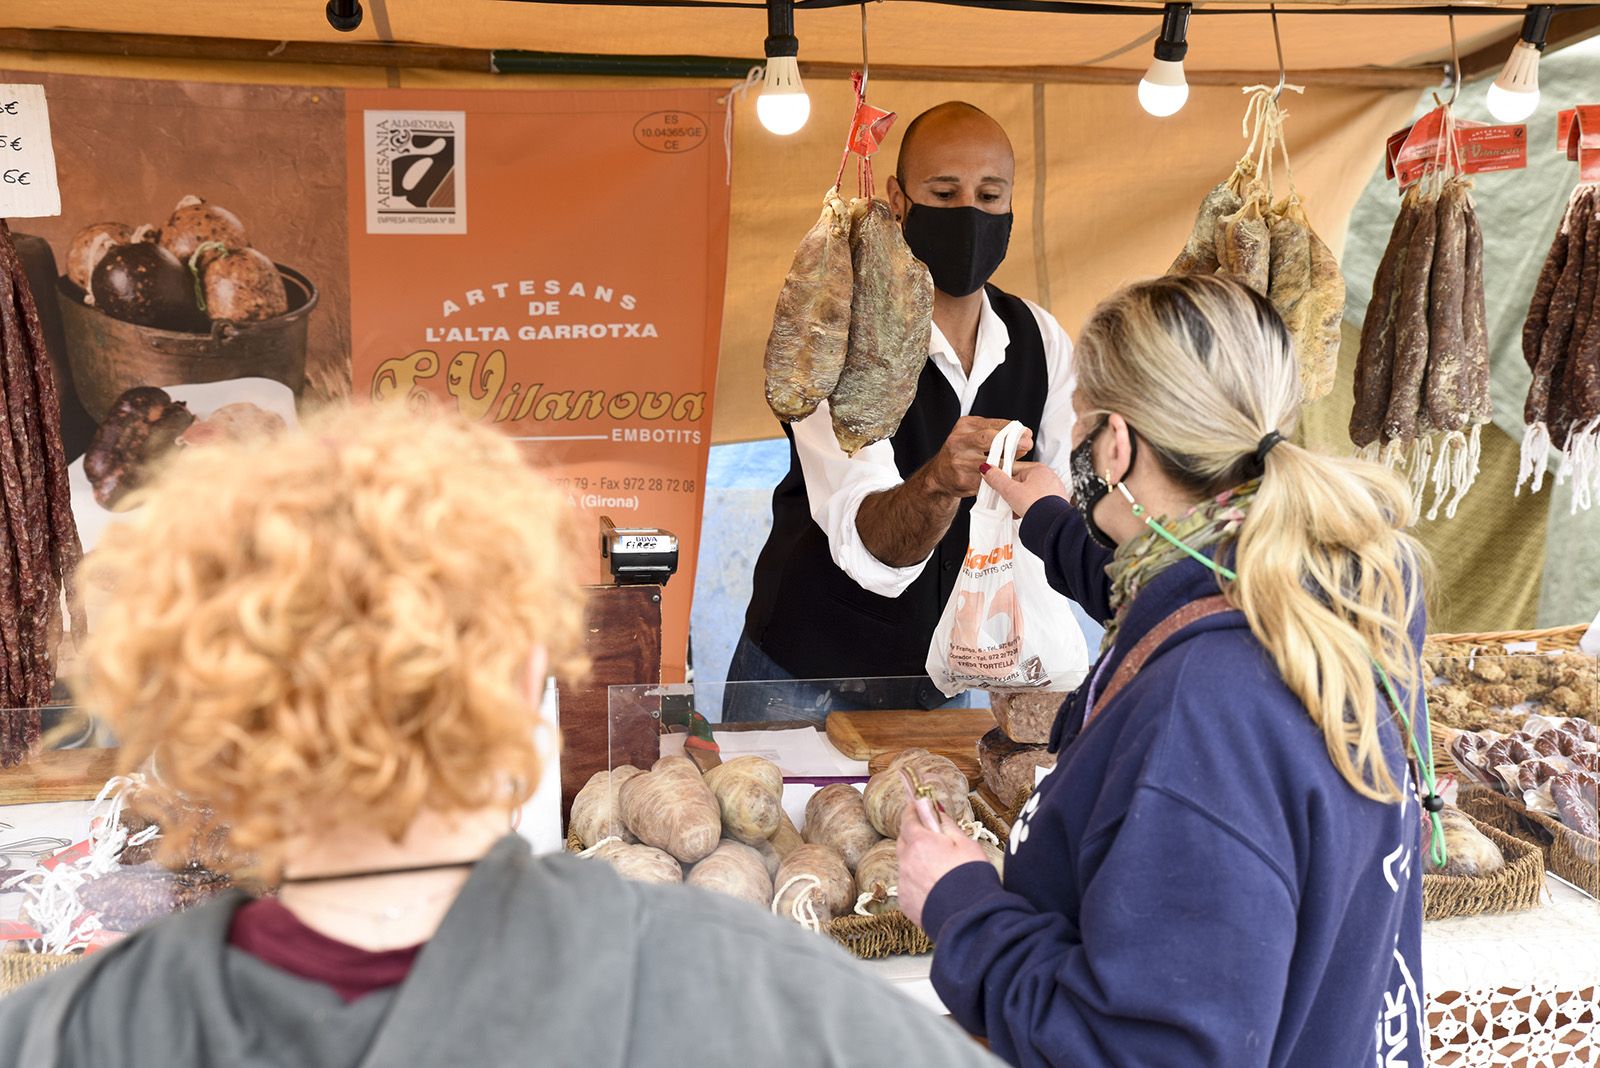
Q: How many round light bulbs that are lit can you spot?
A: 3